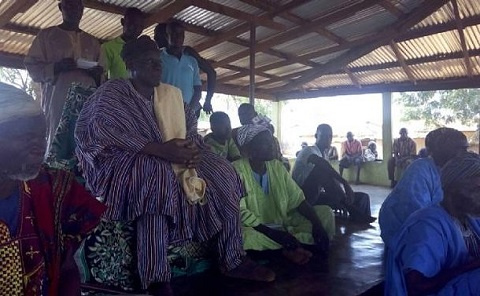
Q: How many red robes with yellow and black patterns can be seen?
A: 1